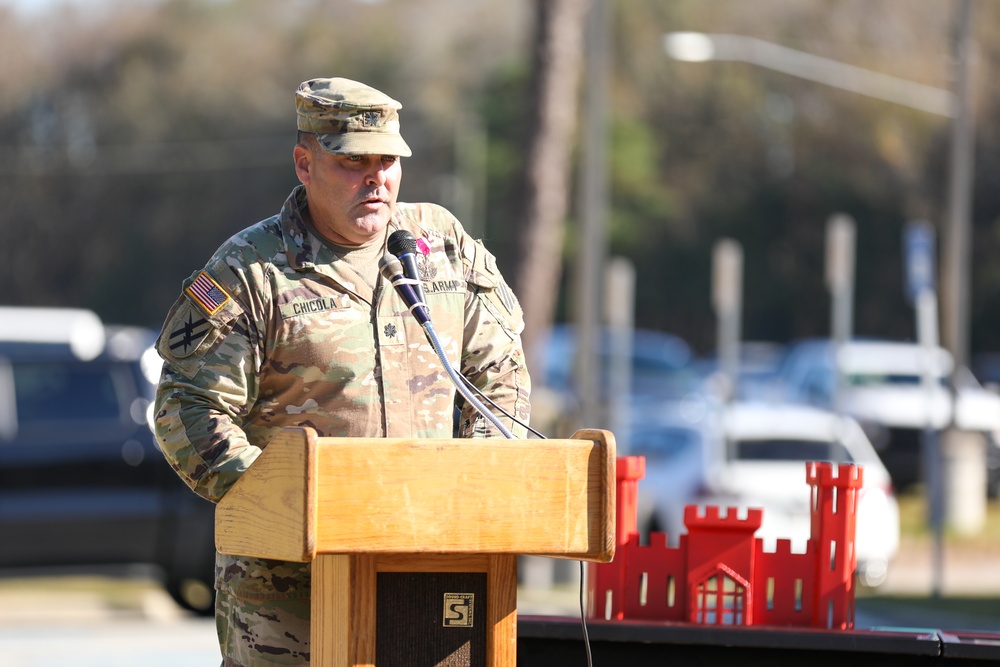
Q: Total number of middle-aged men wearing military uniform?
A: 1